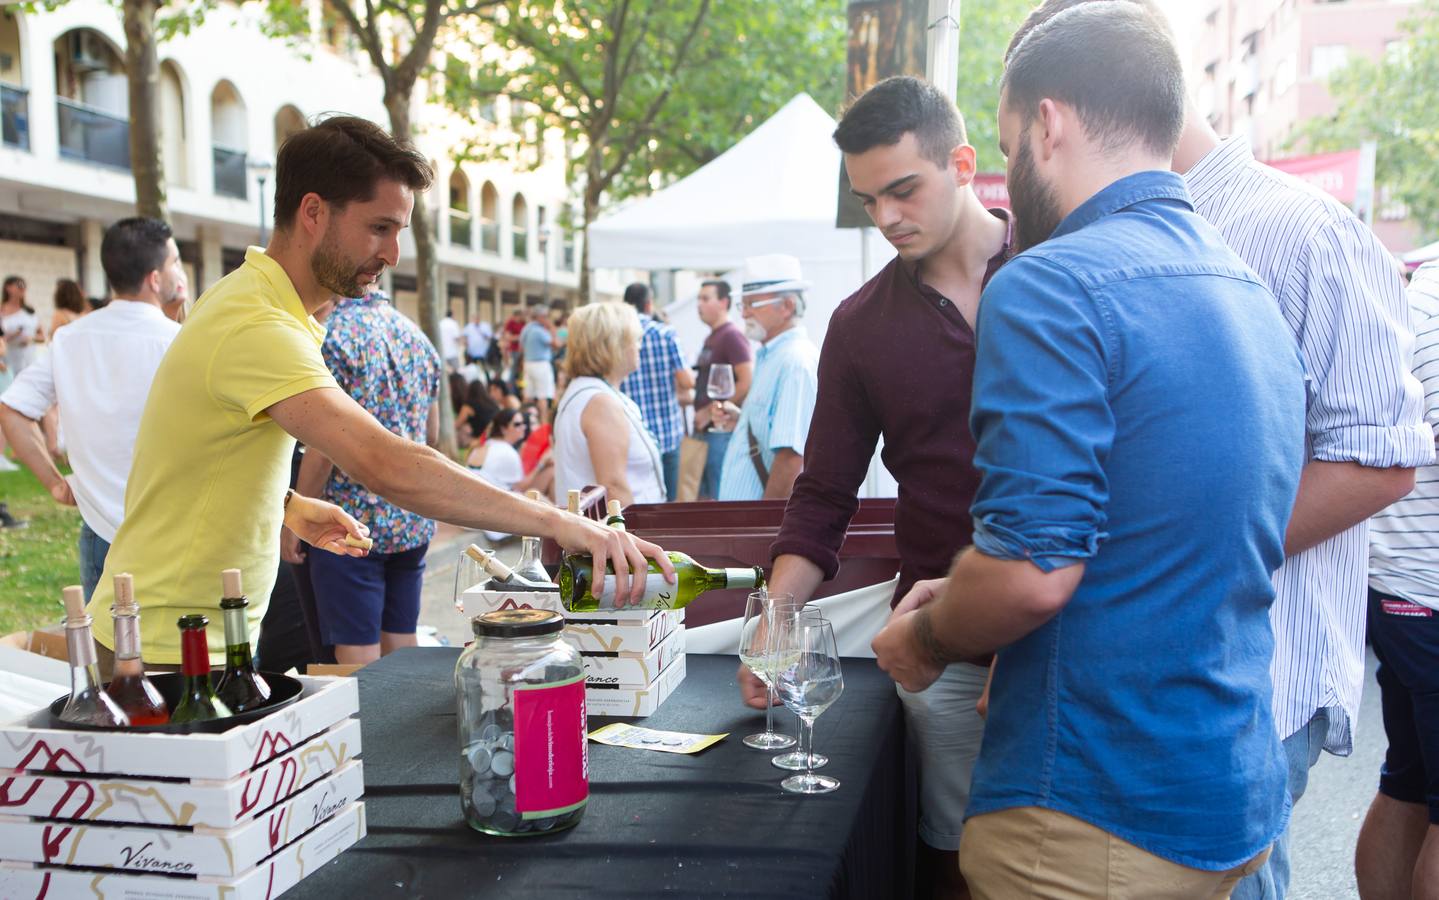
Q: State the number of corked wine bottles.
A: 7